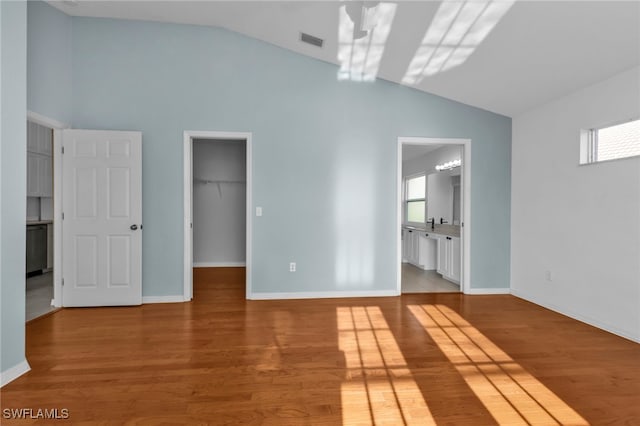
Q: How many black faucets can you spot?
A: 1